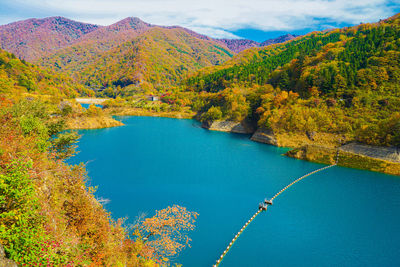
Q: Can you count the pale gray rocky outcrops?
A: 3